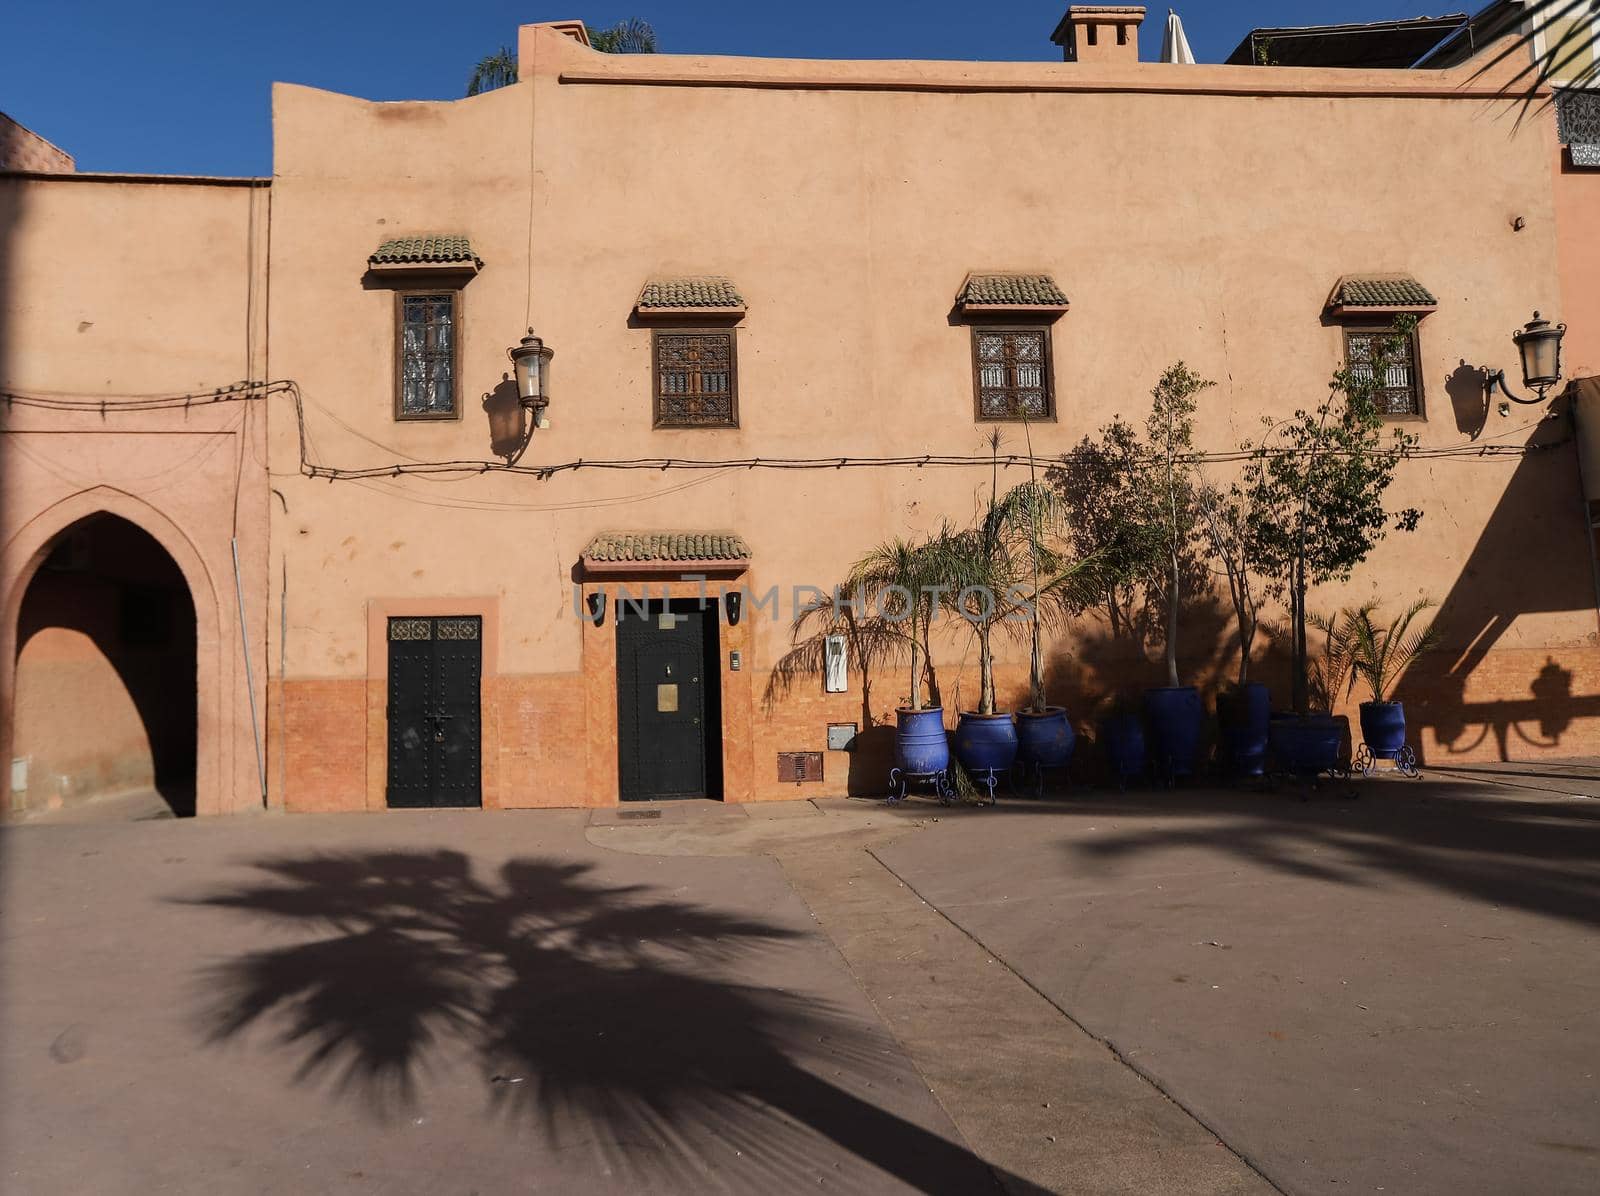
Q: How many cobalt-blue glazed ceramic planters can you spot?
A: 8